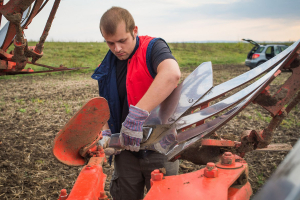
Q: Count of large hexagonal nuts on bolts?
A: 3